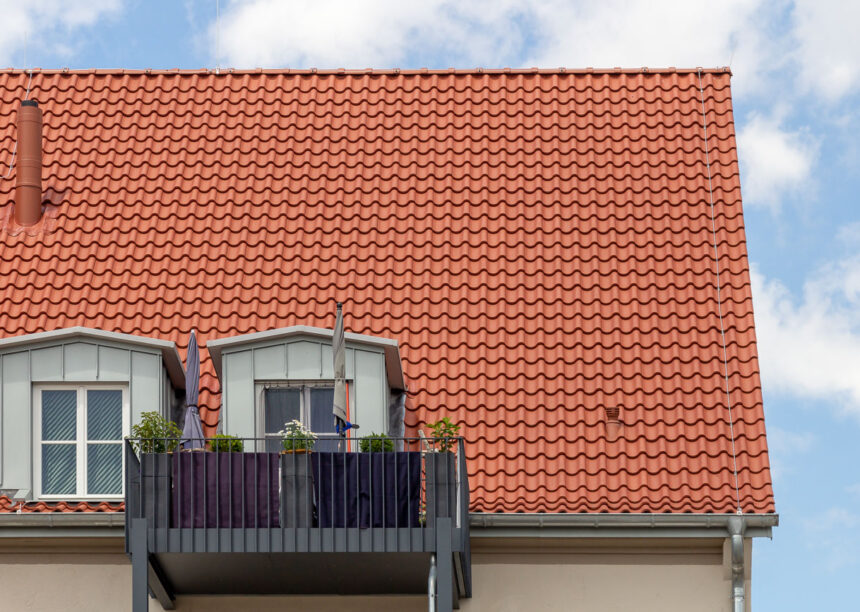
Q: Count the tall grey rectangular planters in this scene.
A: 3